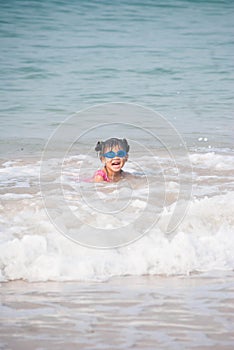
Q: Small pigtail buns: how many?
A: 2